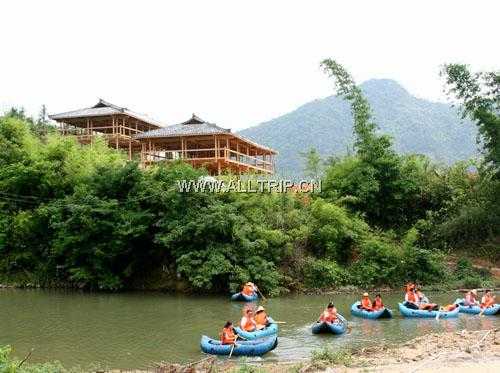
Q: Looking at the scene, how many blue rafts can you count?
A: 7